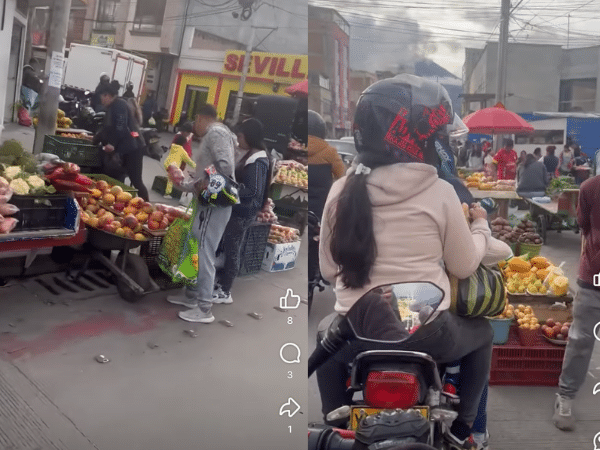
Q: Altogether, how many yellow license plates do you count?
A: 1